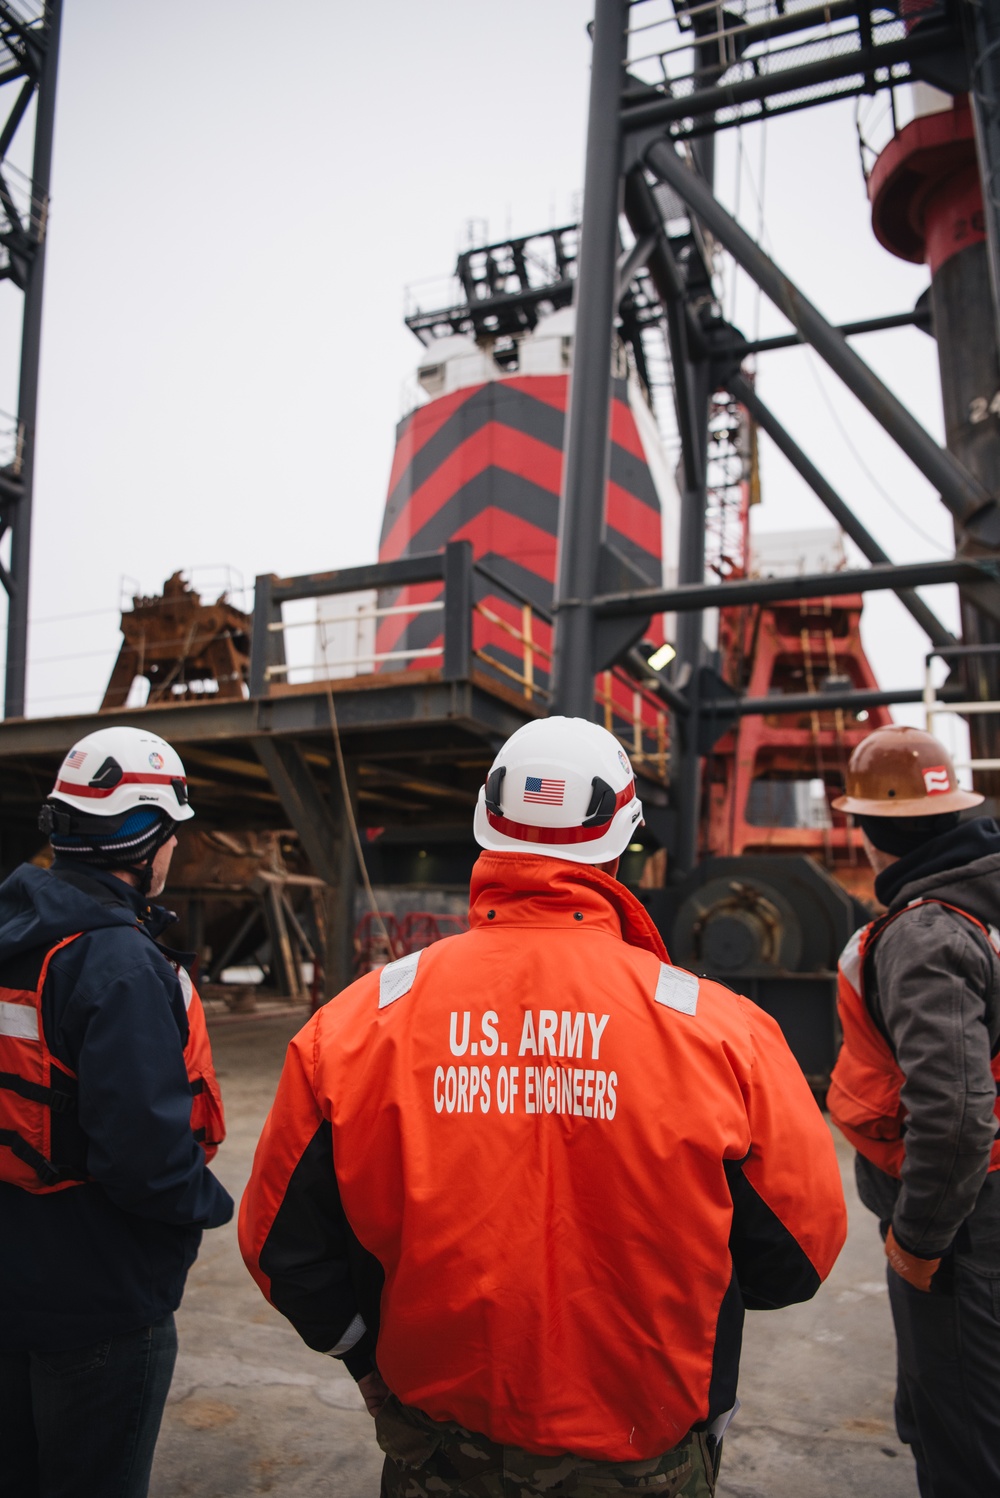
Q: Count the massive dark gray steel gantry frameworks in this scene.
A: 2